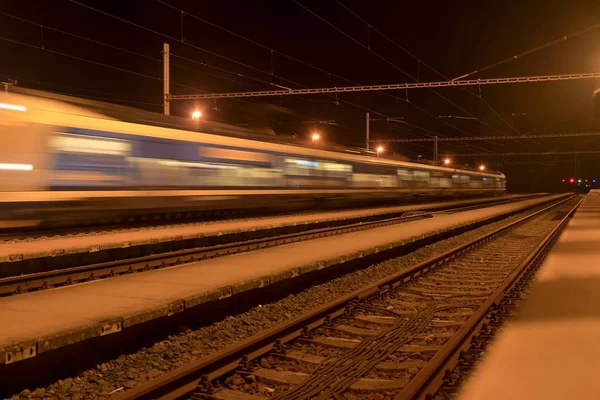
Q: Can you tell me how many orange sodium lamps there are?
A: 5